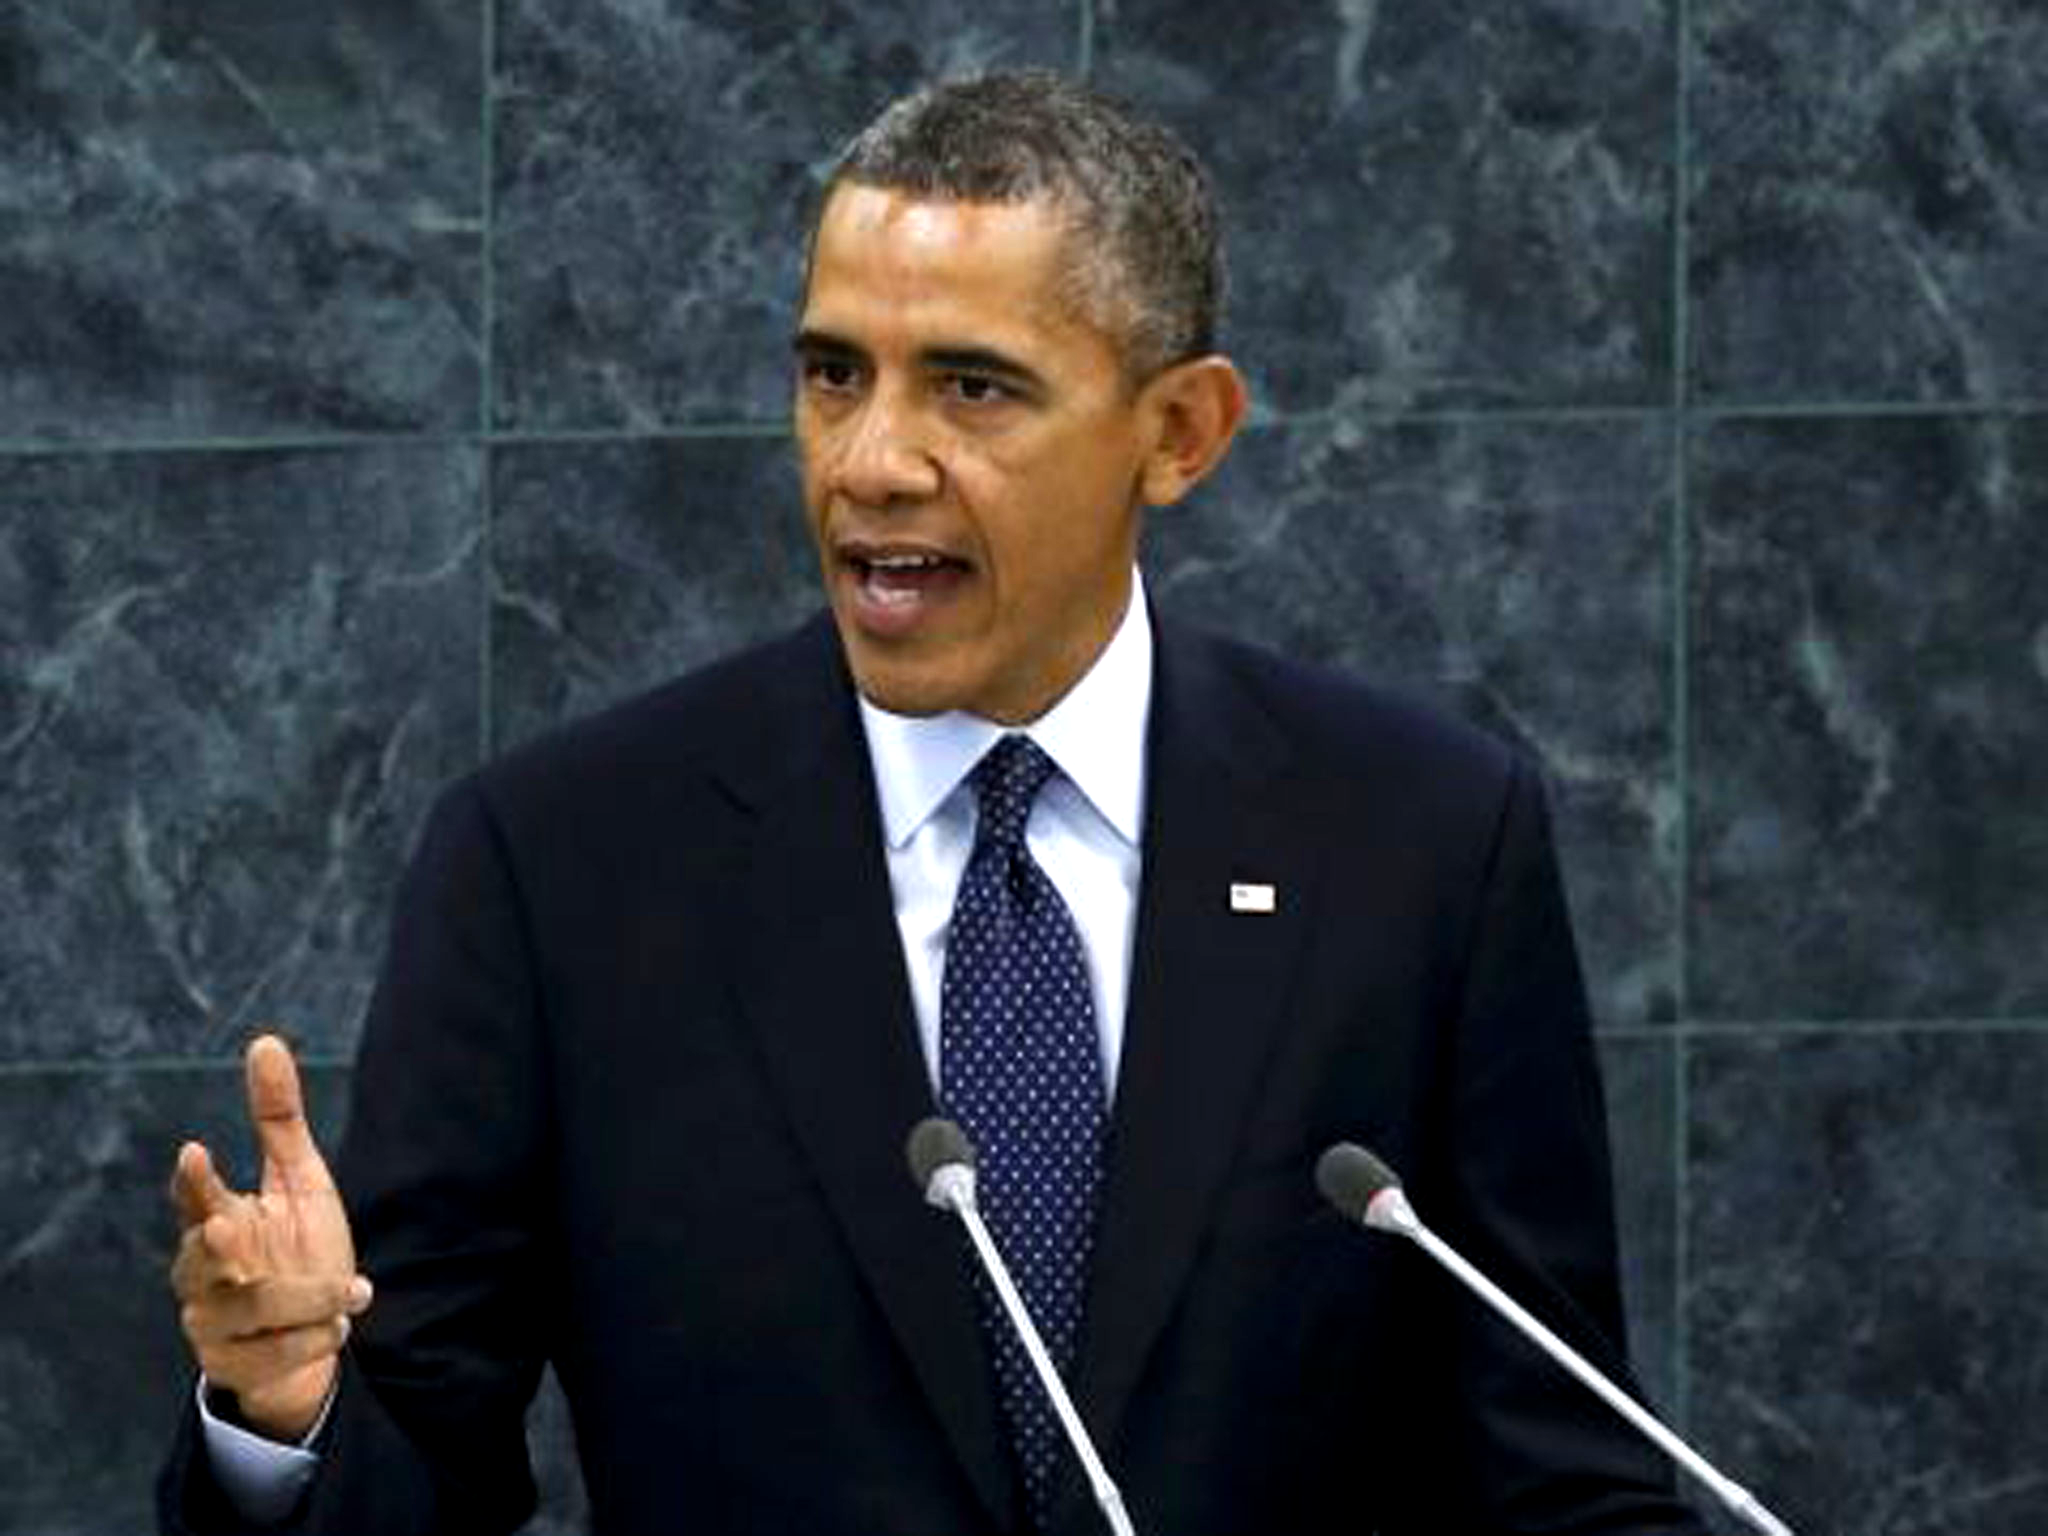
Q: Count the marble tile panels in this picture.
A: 12